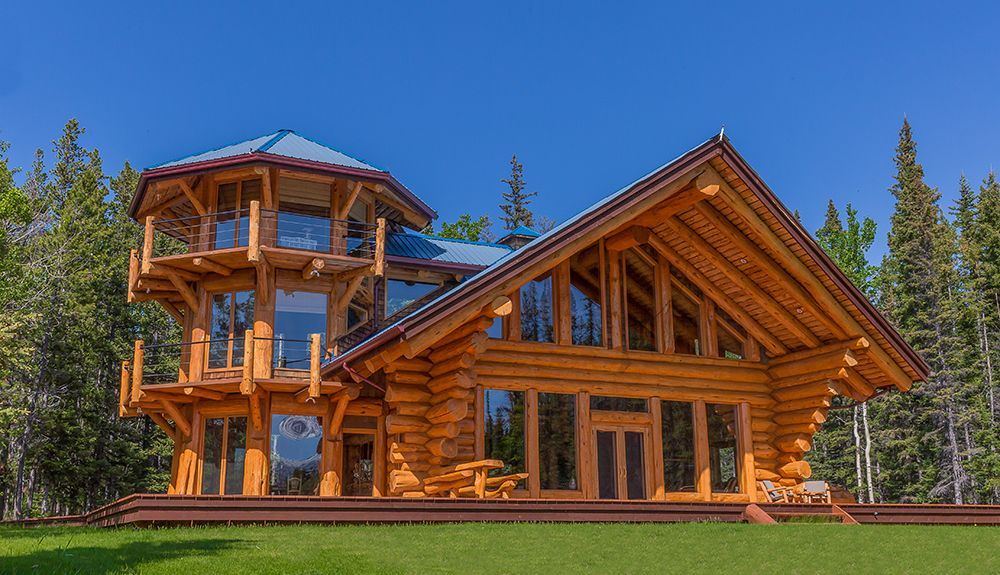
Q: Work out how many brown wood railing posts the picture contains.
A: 8